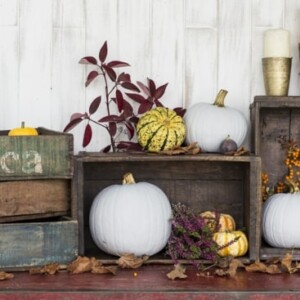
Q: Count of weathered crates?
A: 5